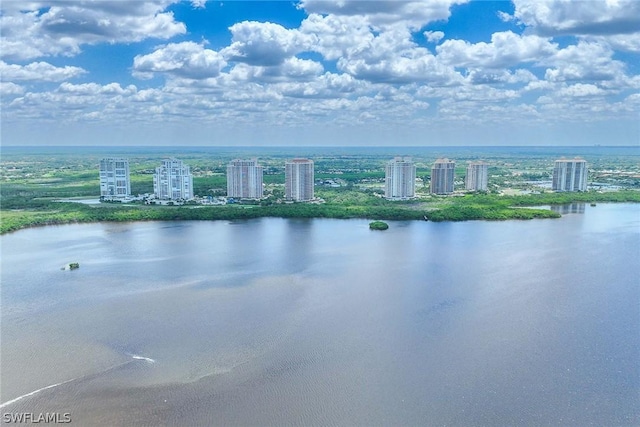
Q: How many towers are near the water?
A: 8